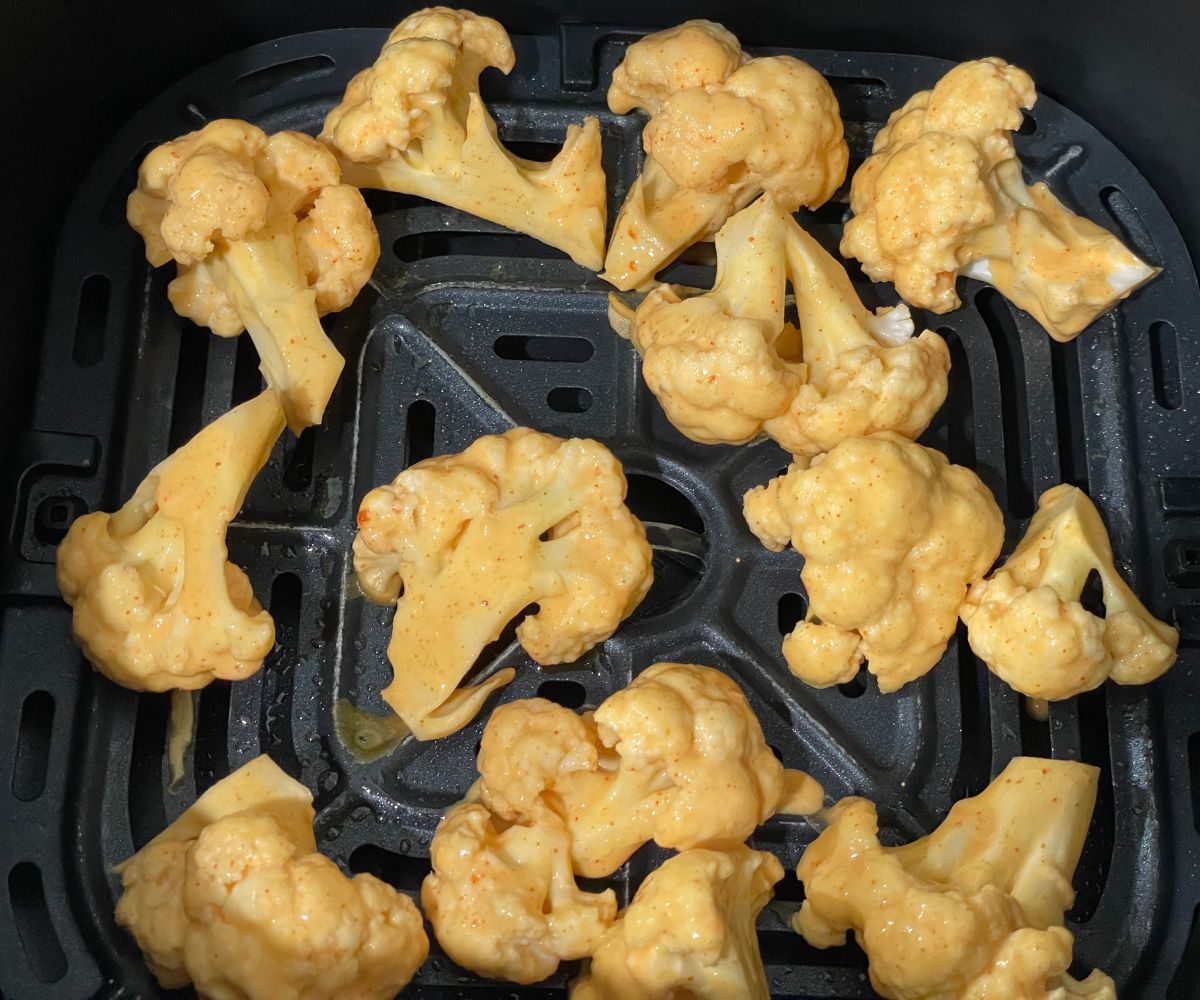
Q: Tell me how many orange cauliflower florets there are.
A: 14